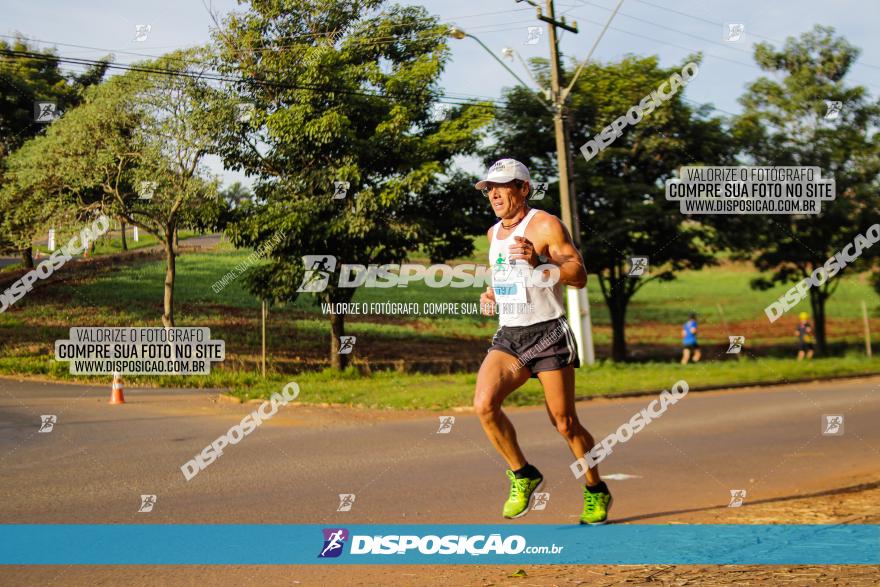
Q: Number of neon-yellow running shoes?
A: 2